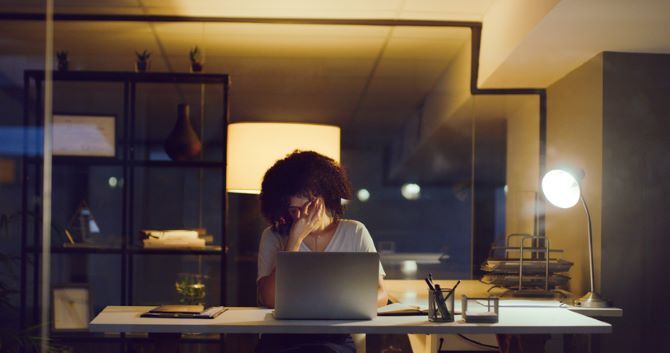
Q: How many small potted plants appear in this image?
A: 3